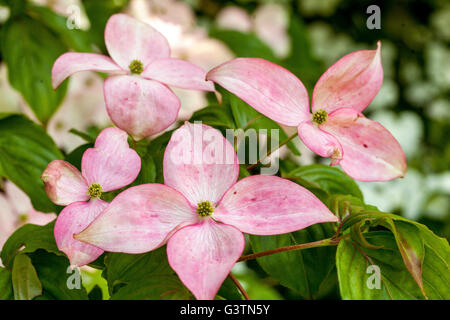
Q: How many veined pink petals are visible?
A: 15